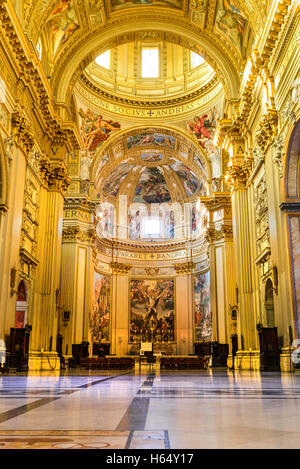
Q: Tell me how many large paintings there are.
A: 3